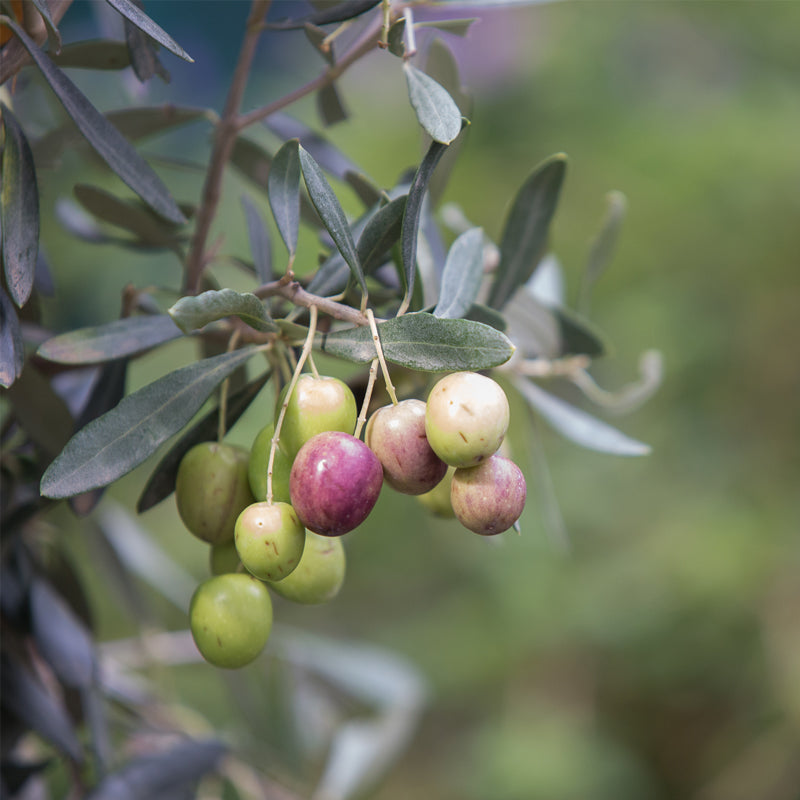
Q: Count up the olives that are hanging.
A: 12